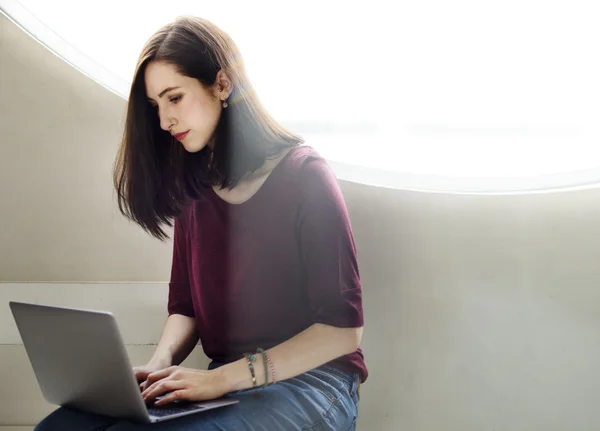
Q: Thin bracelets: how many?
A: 3